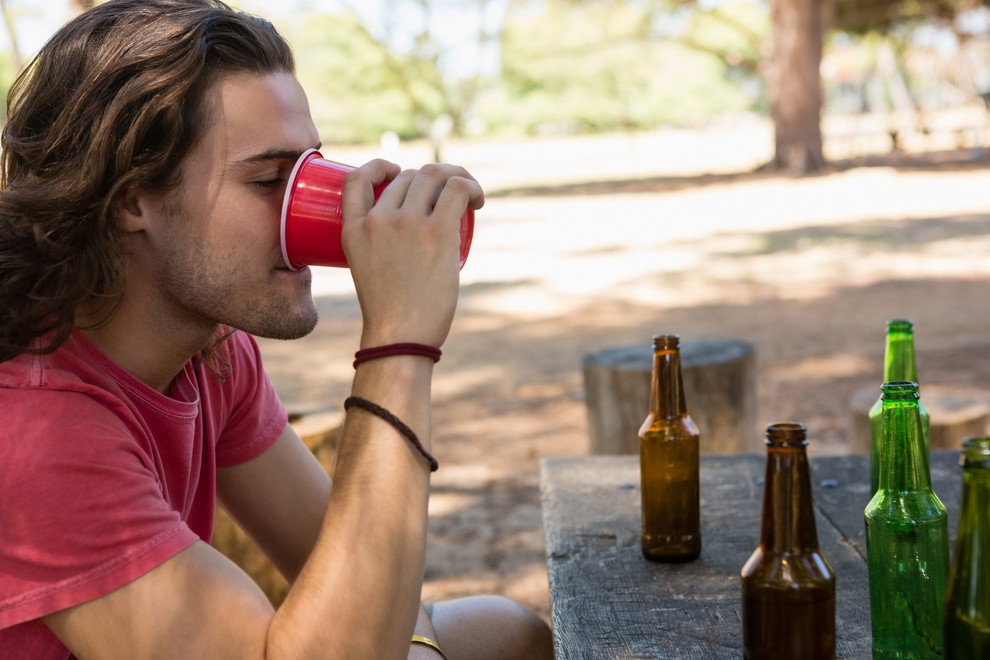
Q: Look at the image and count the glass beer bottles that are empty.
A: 3